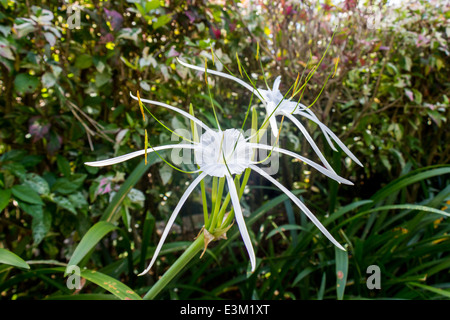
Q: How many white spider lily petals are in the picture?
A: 12